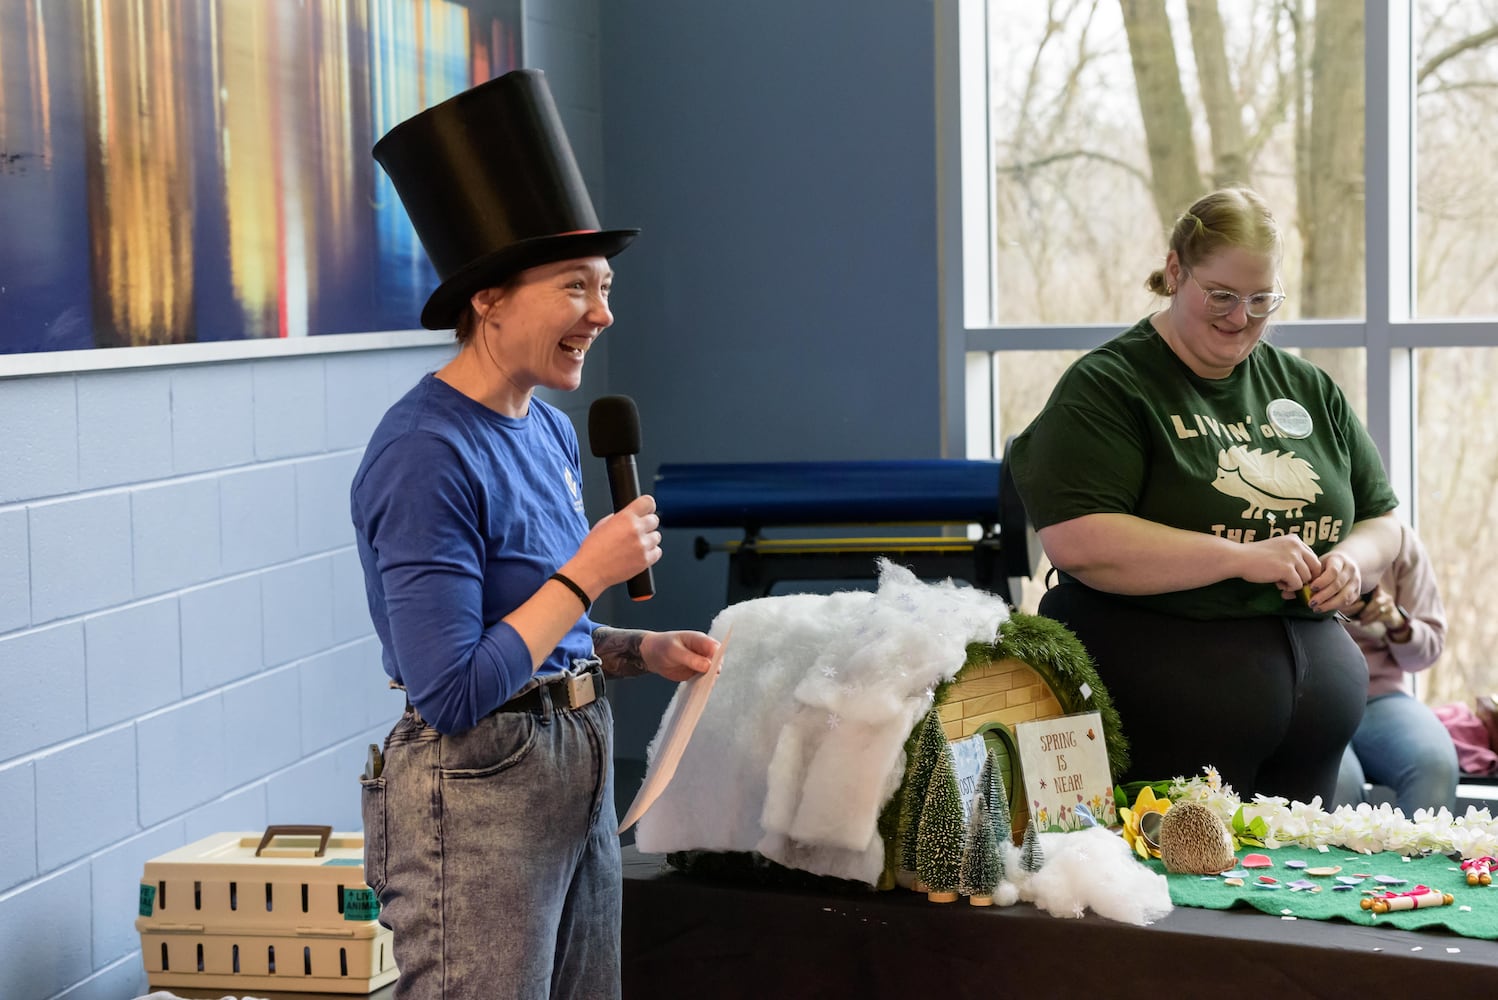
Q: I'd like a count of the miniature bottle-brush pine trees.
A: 5